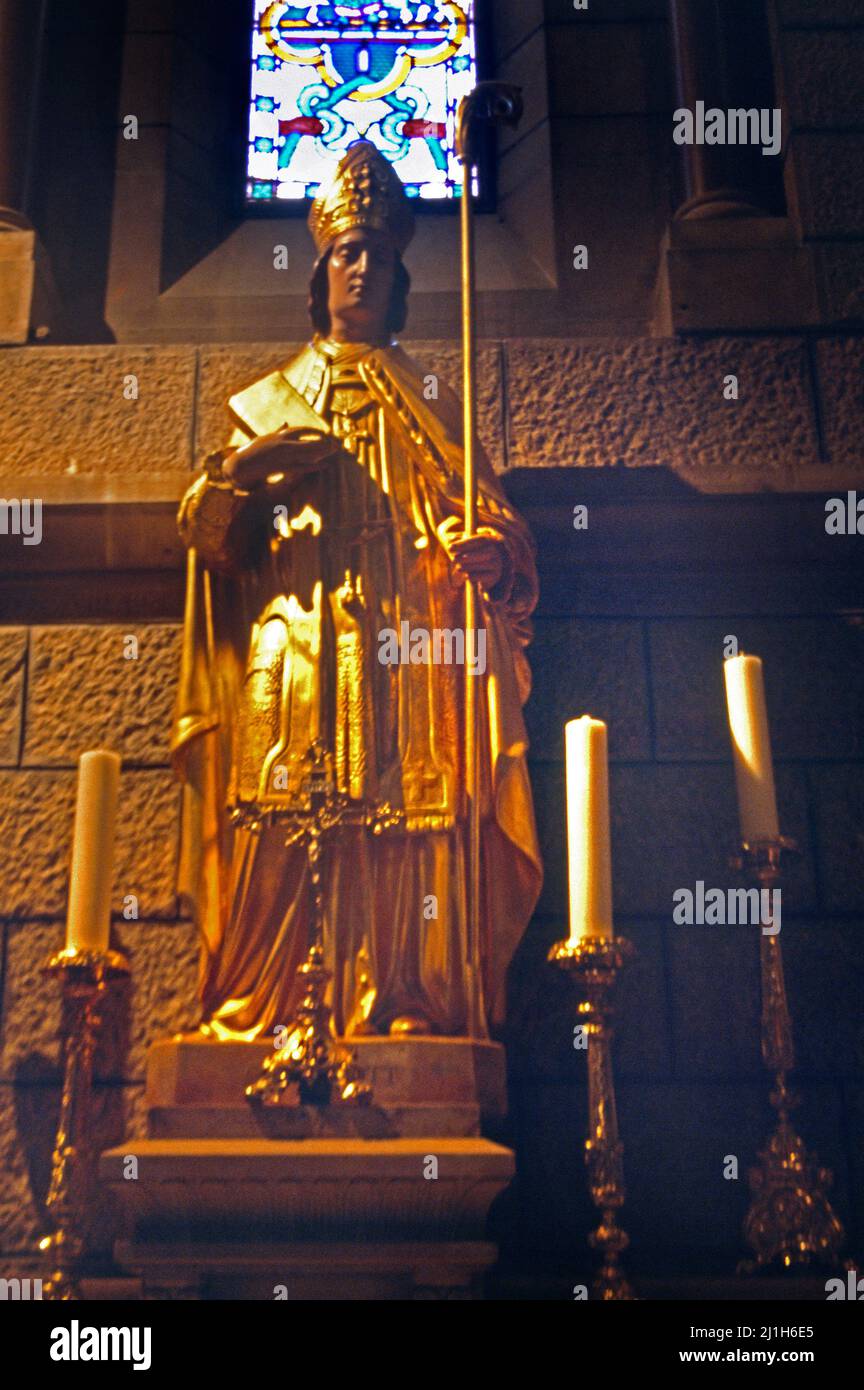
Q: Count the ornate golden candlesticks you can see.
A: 3